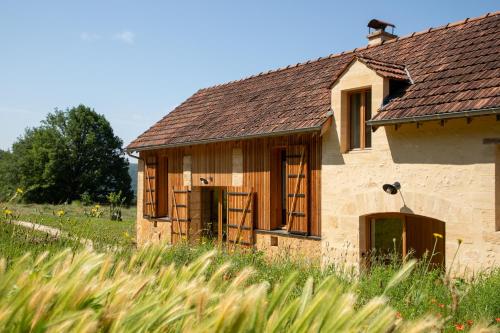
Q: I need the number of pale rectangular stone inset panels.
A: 2